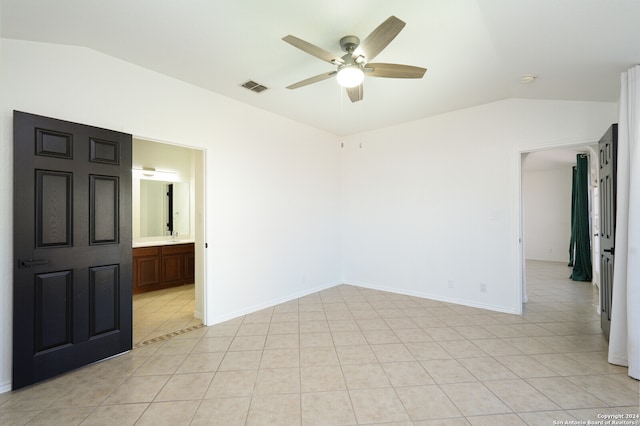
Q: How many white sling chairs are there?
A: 0